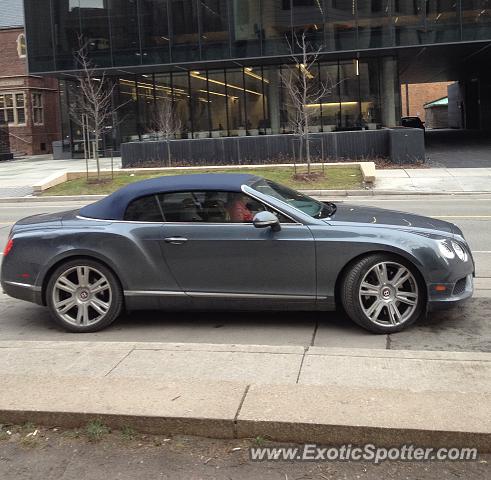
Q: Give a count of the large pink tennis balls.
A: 0